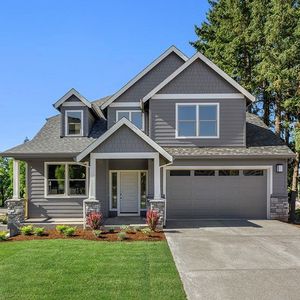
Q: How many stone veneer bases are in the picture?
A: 4